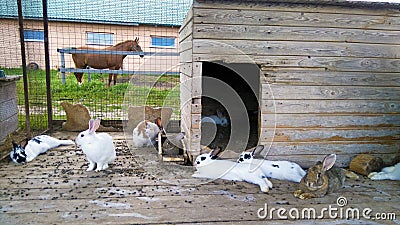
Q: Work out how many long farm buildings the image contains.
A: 1